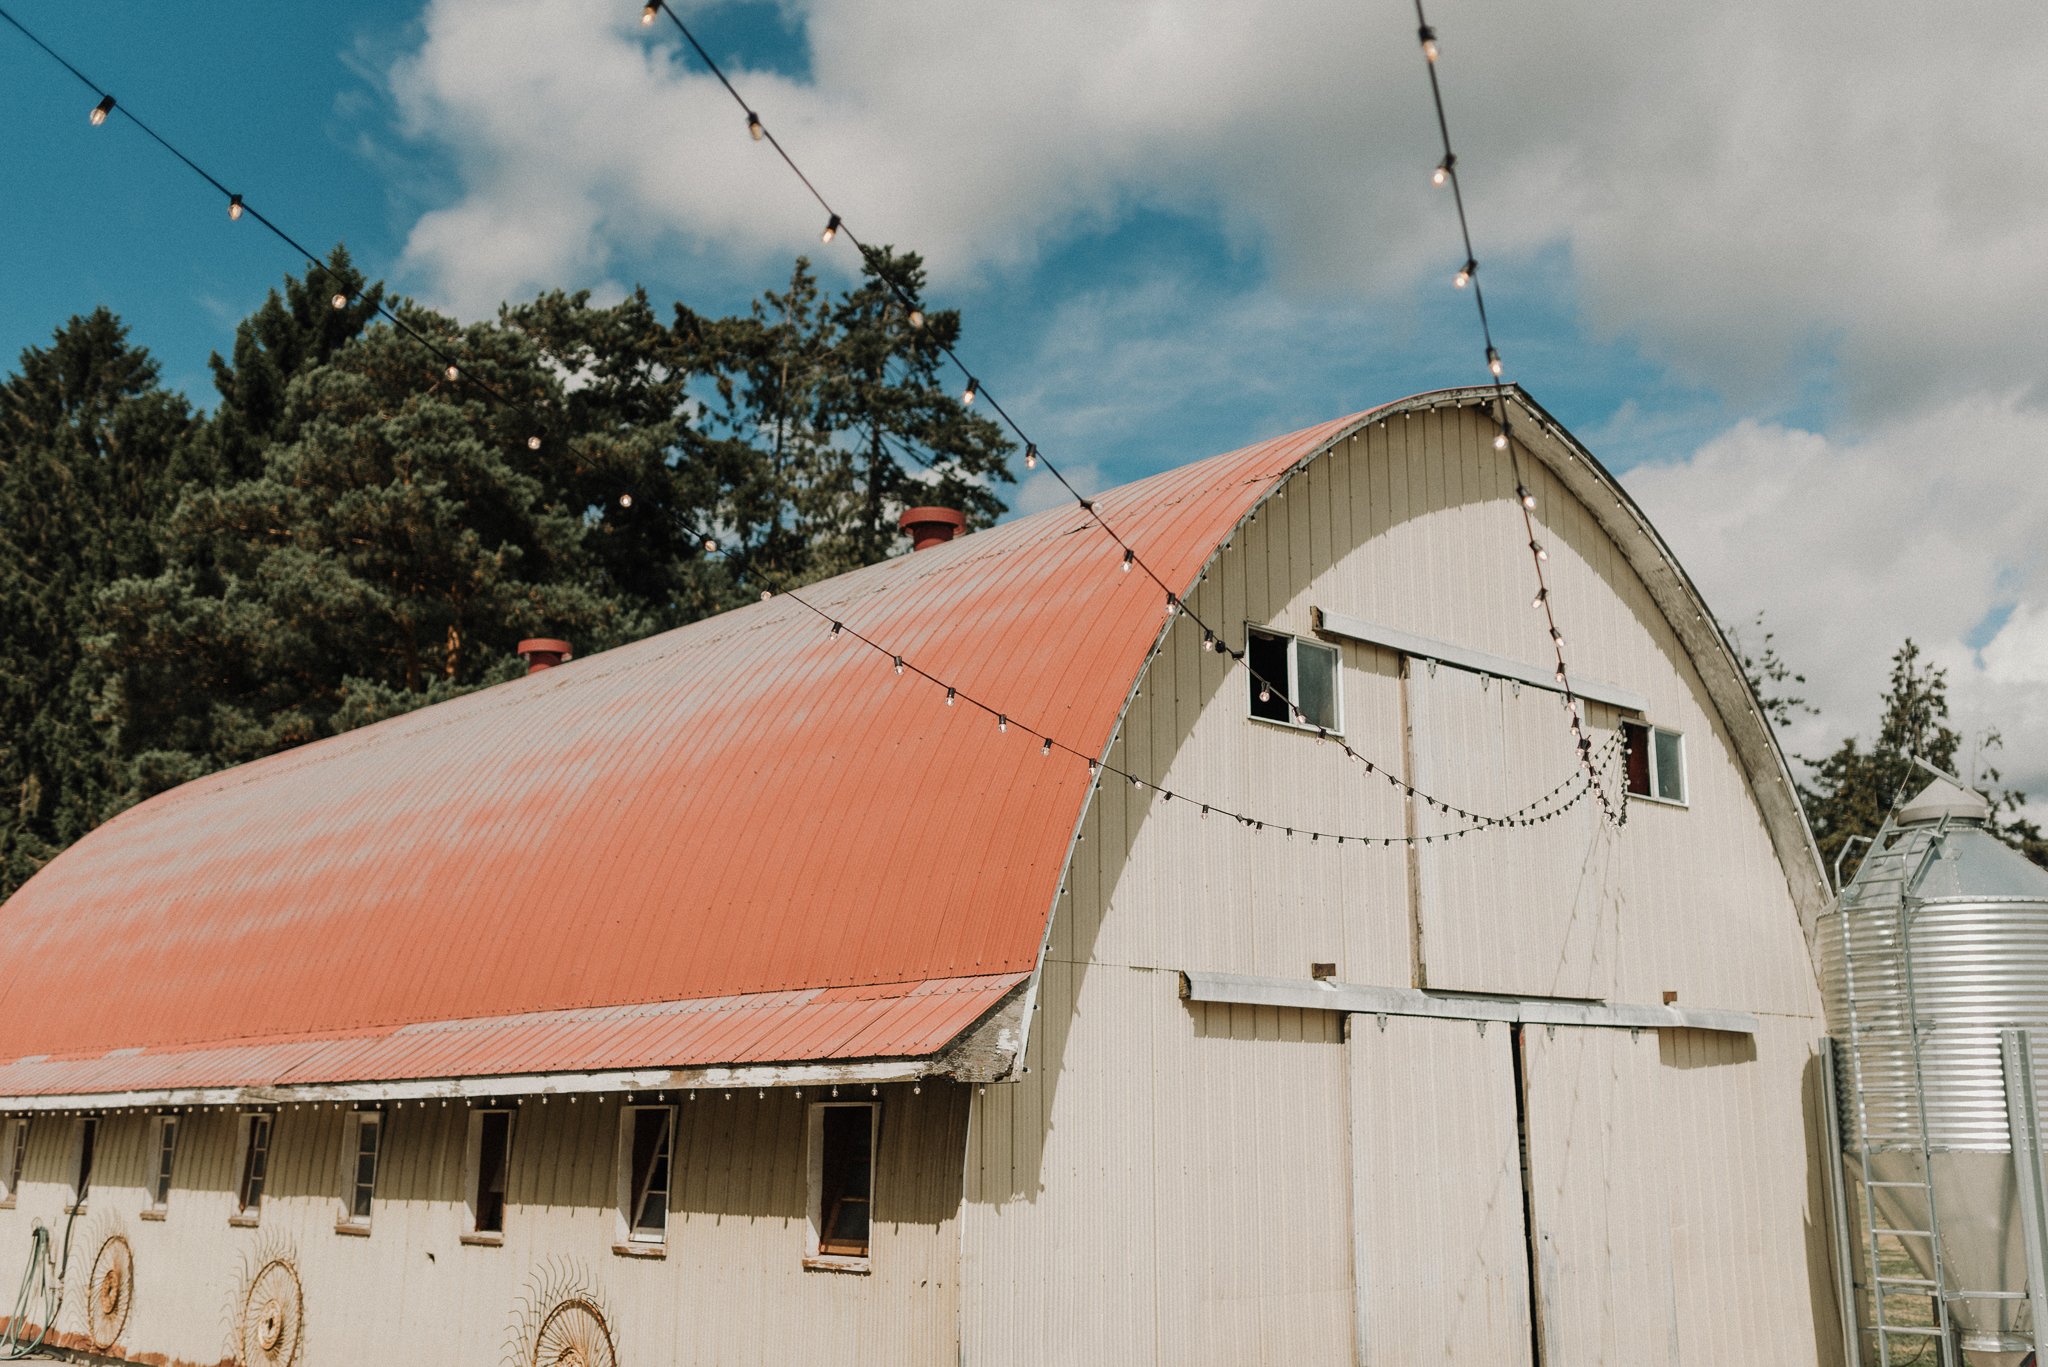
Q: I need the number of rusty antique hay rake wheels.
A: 3